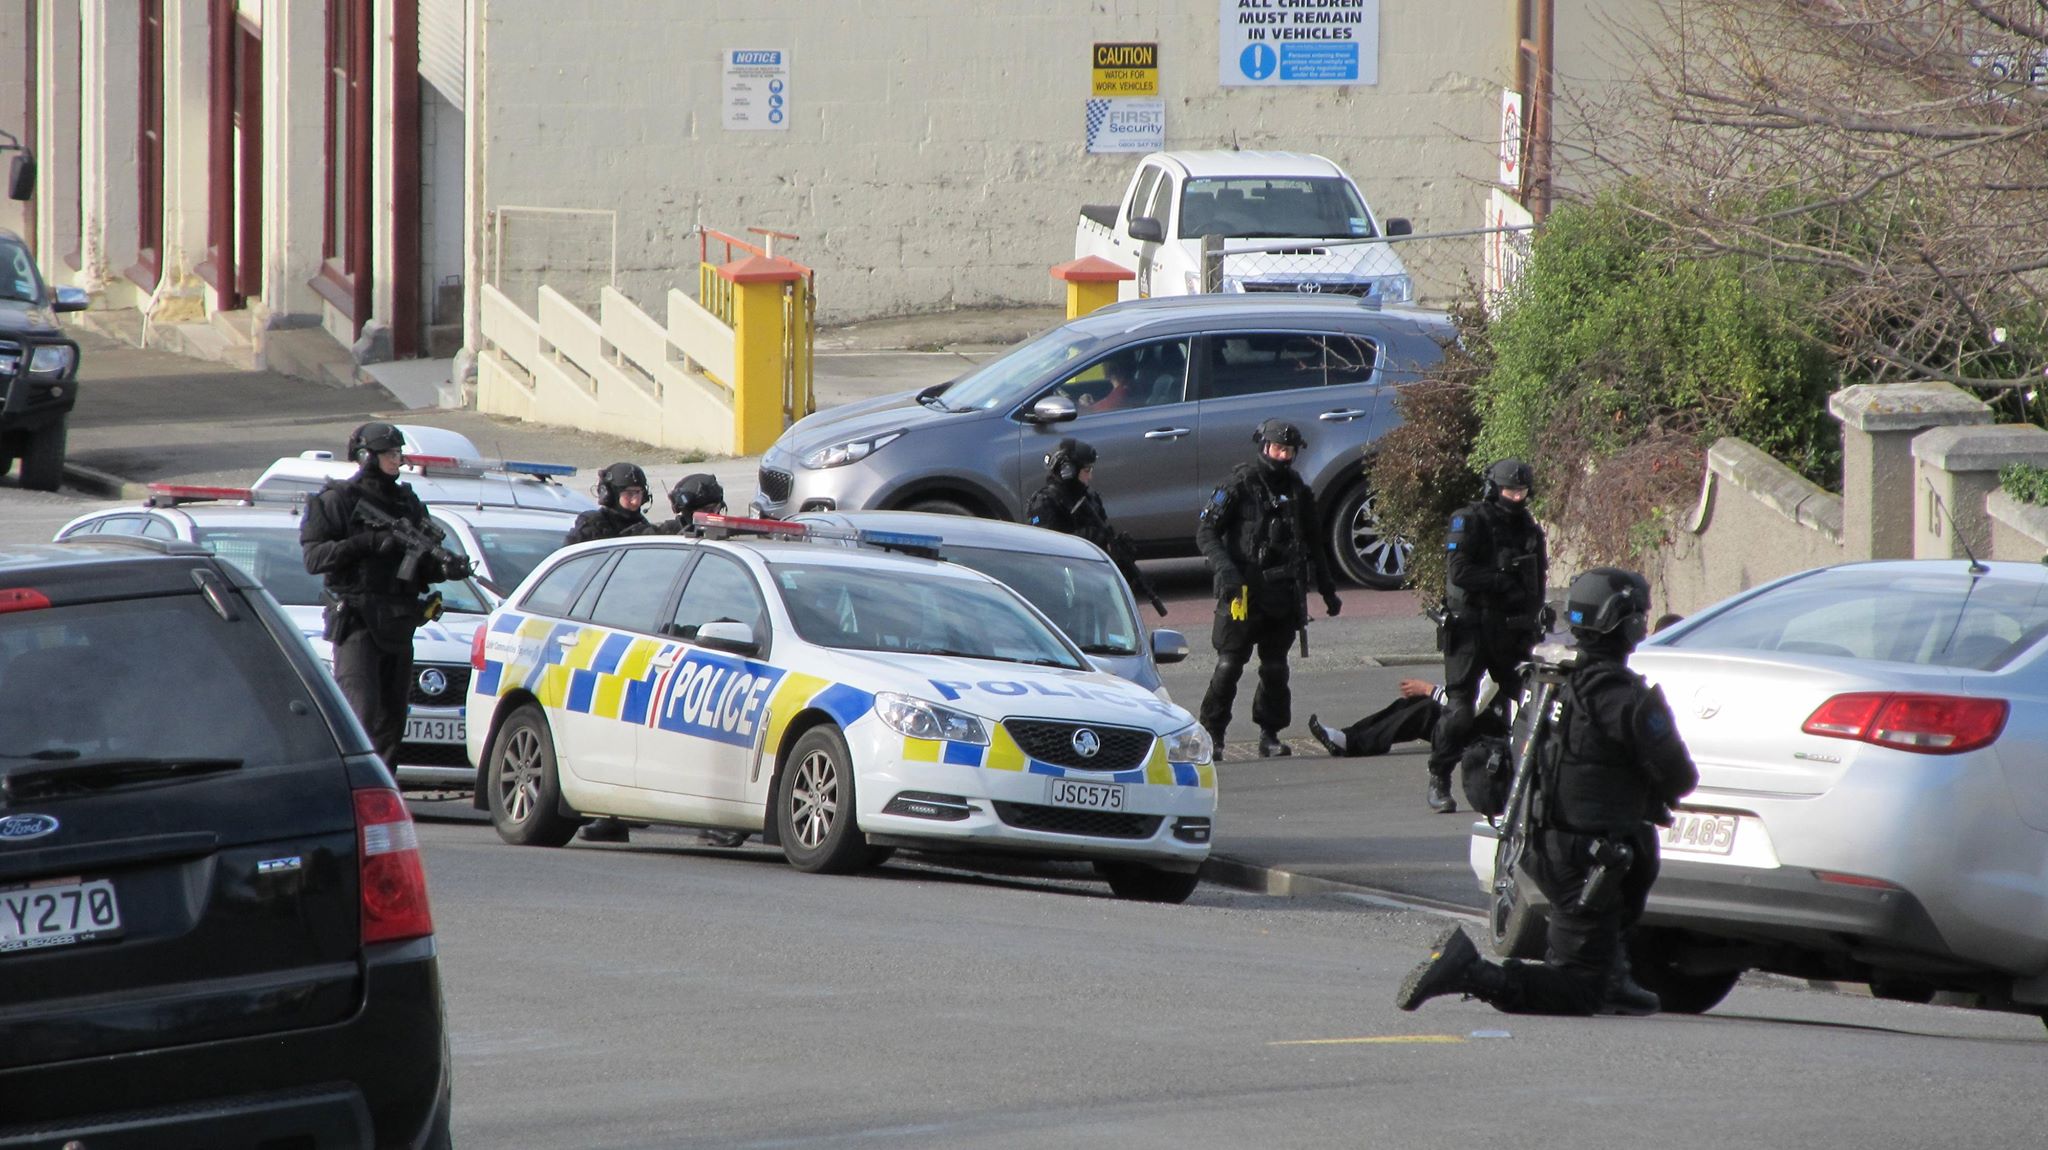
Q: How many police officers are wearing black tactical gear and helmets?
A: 7